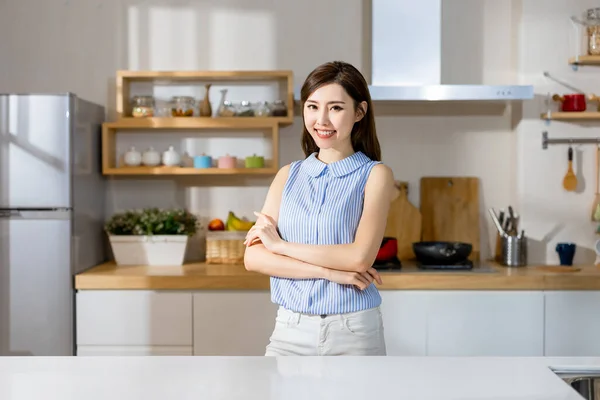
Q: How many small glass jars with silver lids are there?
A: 4